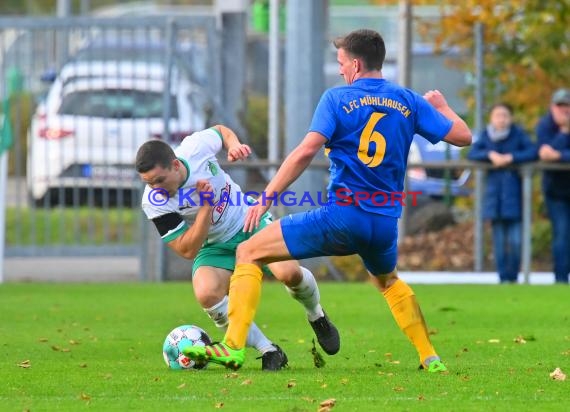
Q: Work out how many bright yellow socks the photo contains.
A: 2